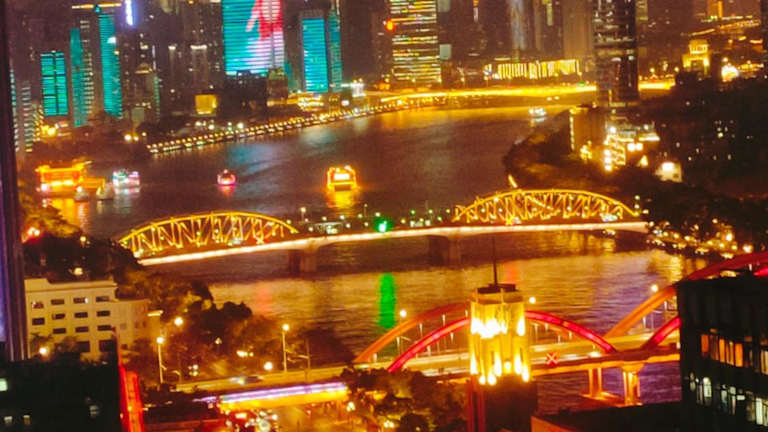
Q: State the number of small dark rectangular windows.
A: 11